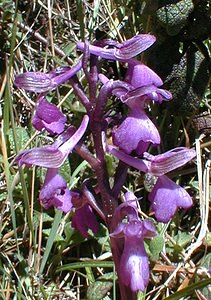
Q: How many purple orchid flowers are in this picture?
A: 7